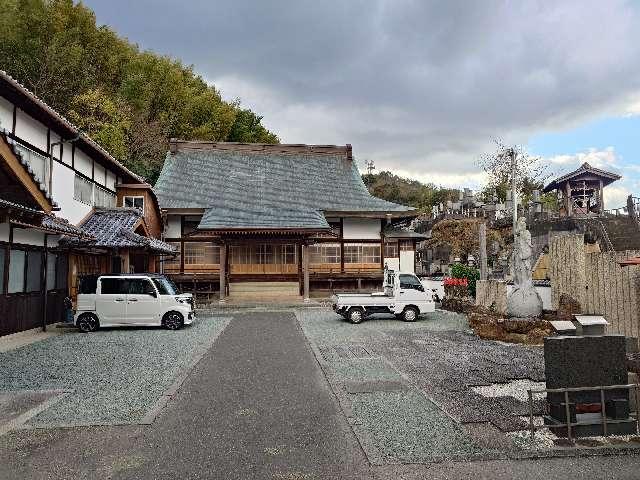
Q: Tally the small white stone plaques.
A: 2